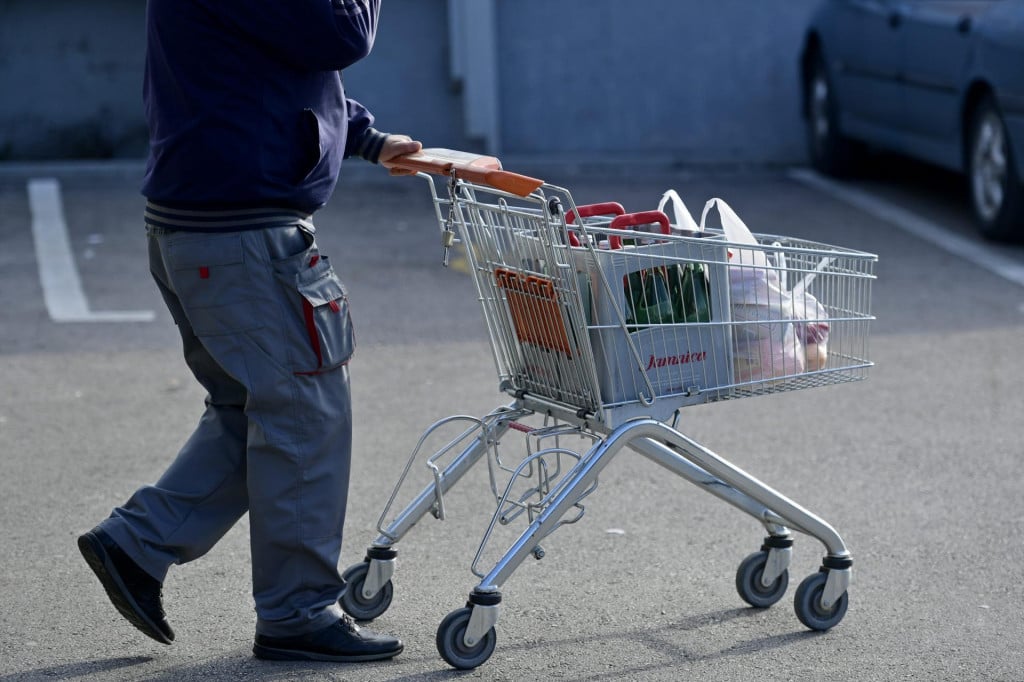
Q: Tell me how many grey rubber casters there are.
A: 4